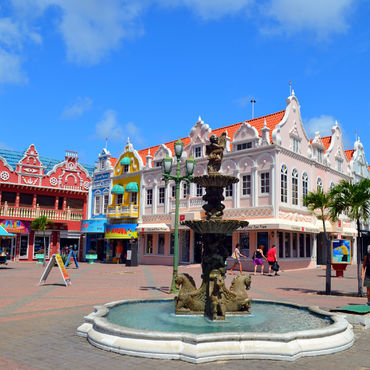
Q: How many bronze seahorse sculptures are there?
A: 3